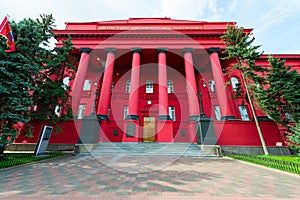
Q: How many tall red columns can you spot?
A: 6